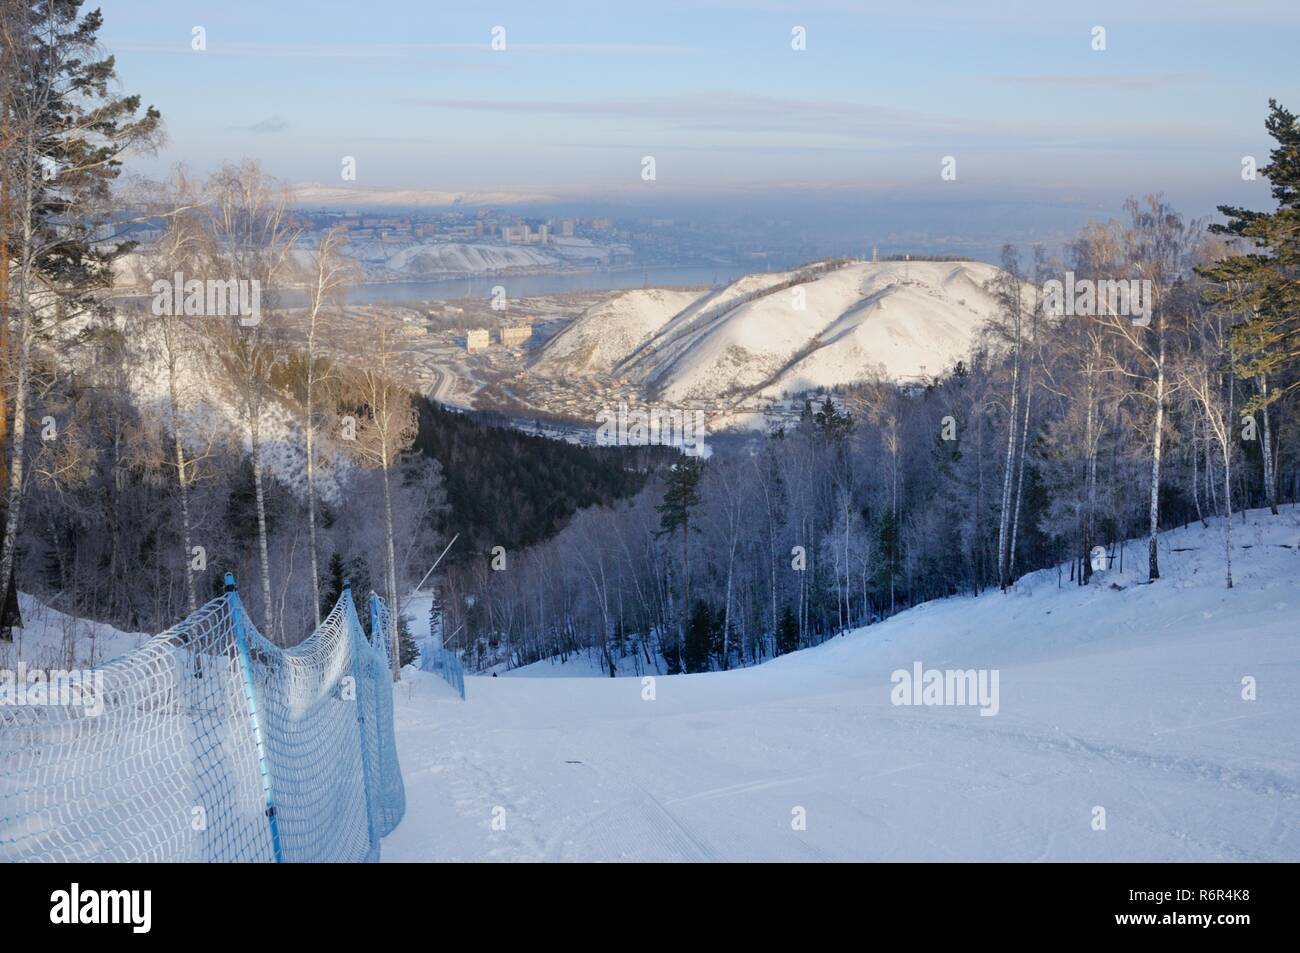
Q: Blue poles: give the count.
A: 3